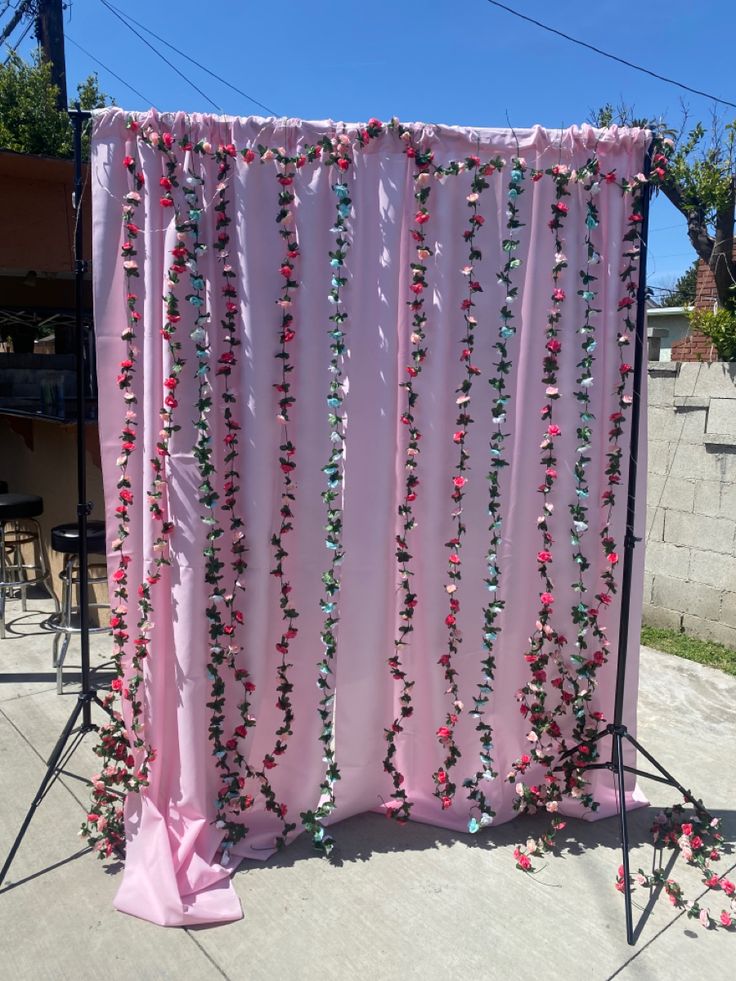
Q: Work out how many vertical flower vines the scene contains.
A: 12